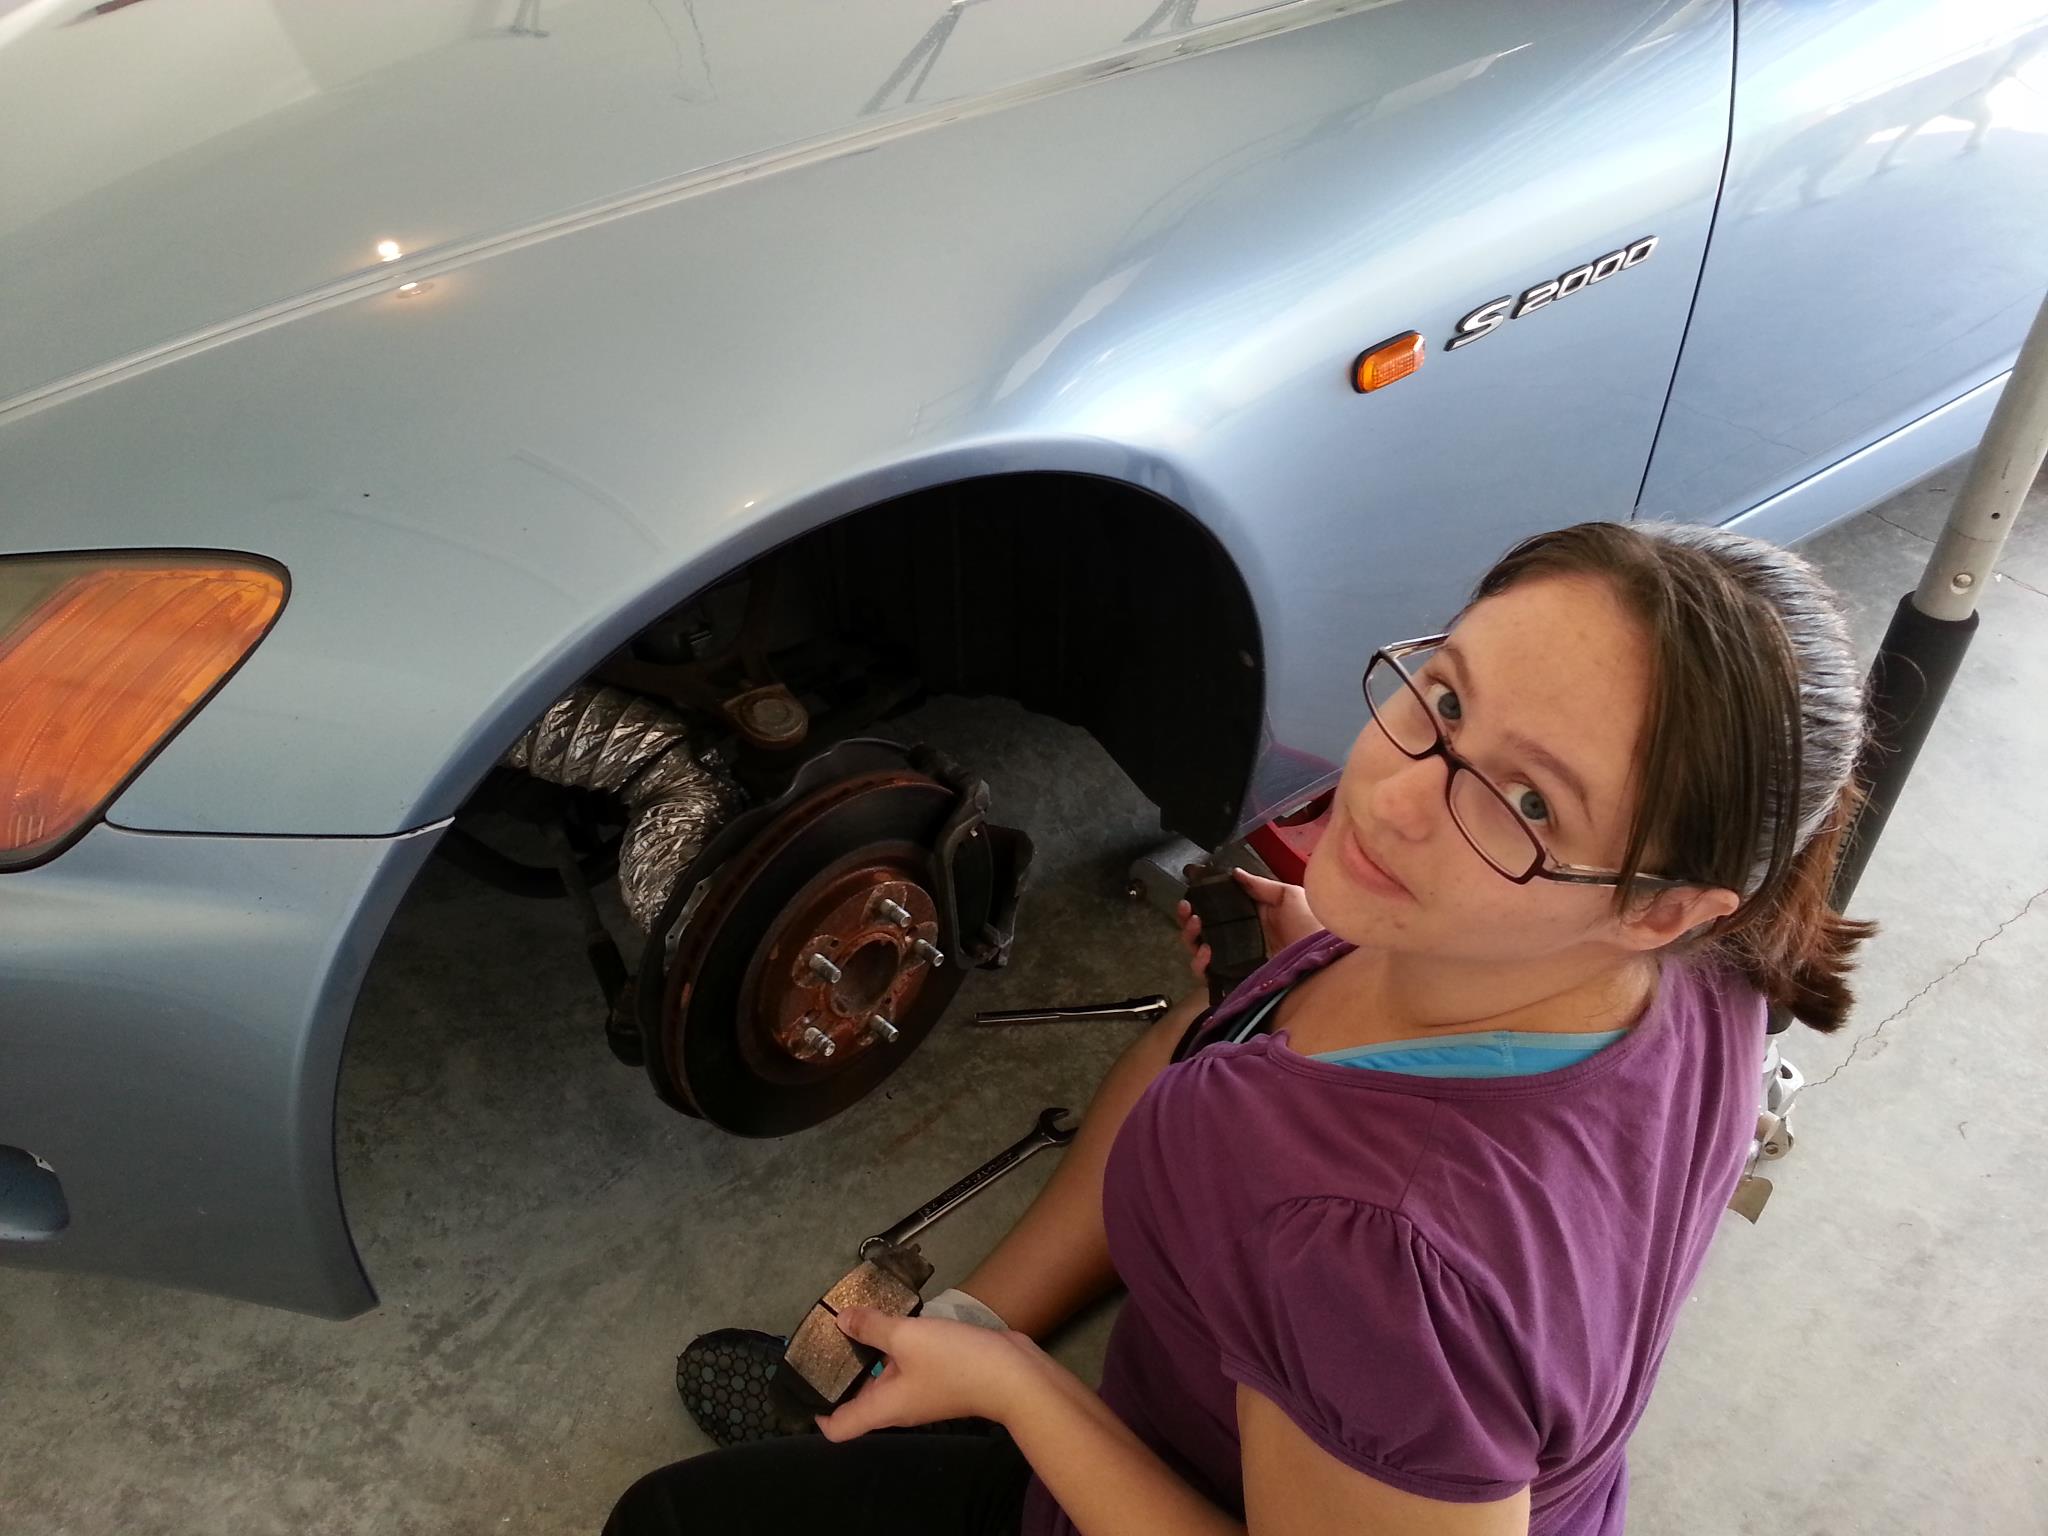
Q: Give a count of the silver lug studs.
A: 5